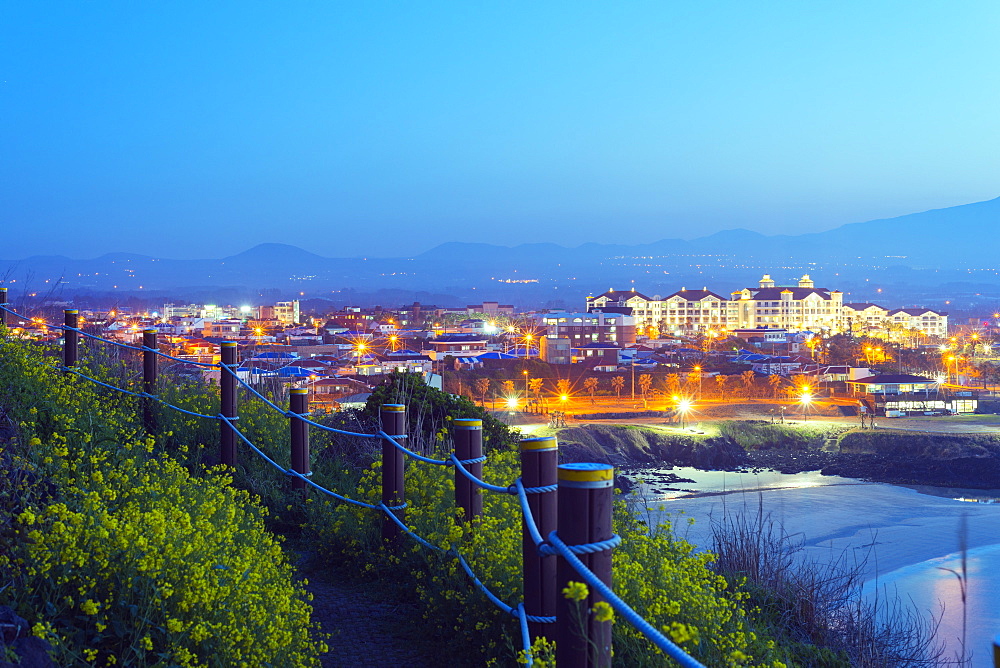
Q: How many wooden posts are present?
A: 9